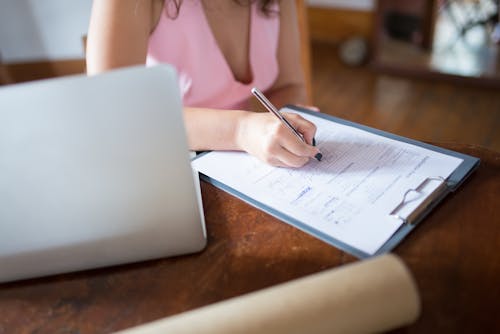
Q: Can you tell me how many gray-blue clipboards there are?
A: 1